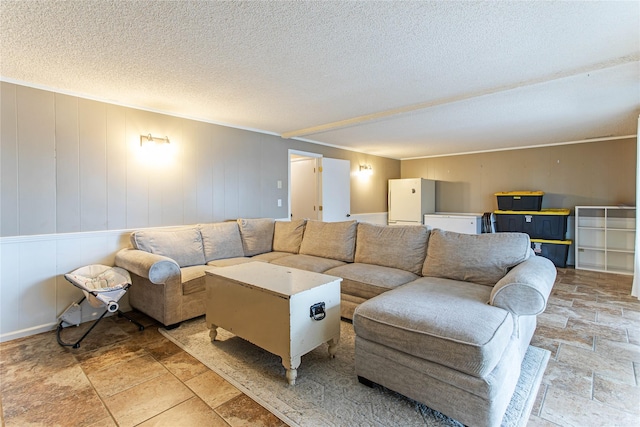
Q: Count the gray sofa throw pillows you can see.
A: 7